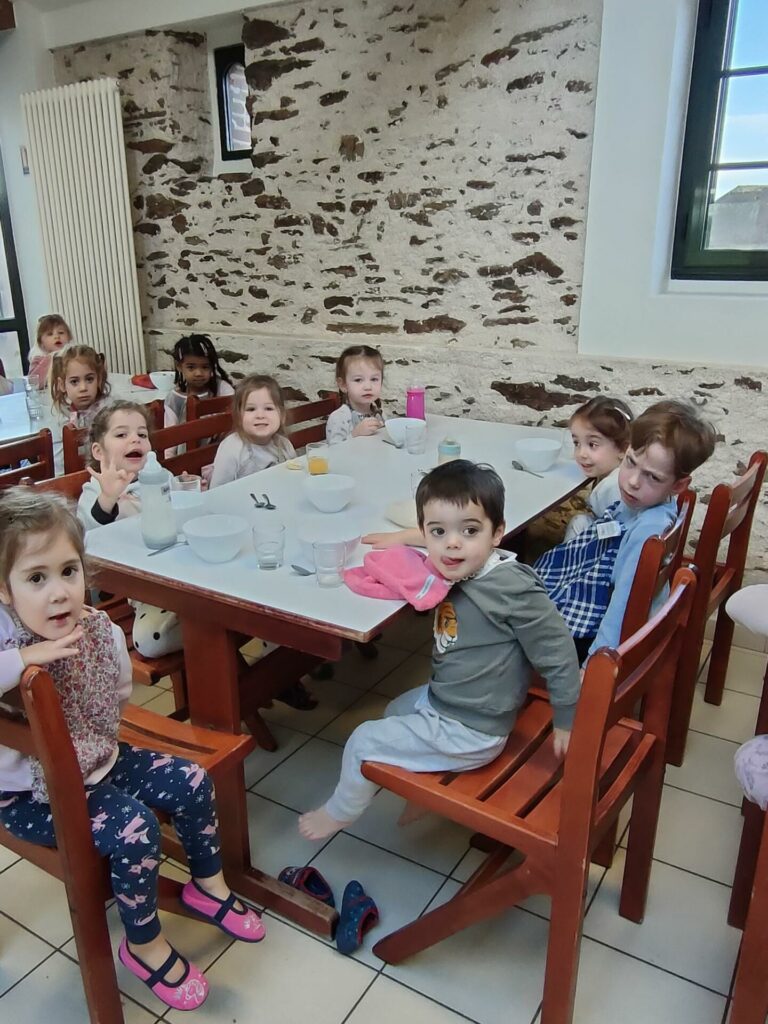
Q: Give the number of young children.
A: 10